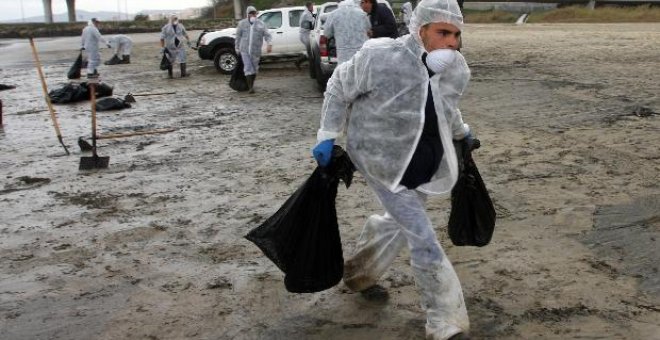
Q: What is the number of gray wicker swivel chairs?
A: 0